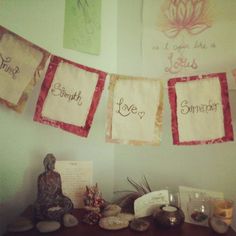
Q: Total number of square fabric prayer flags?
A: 4